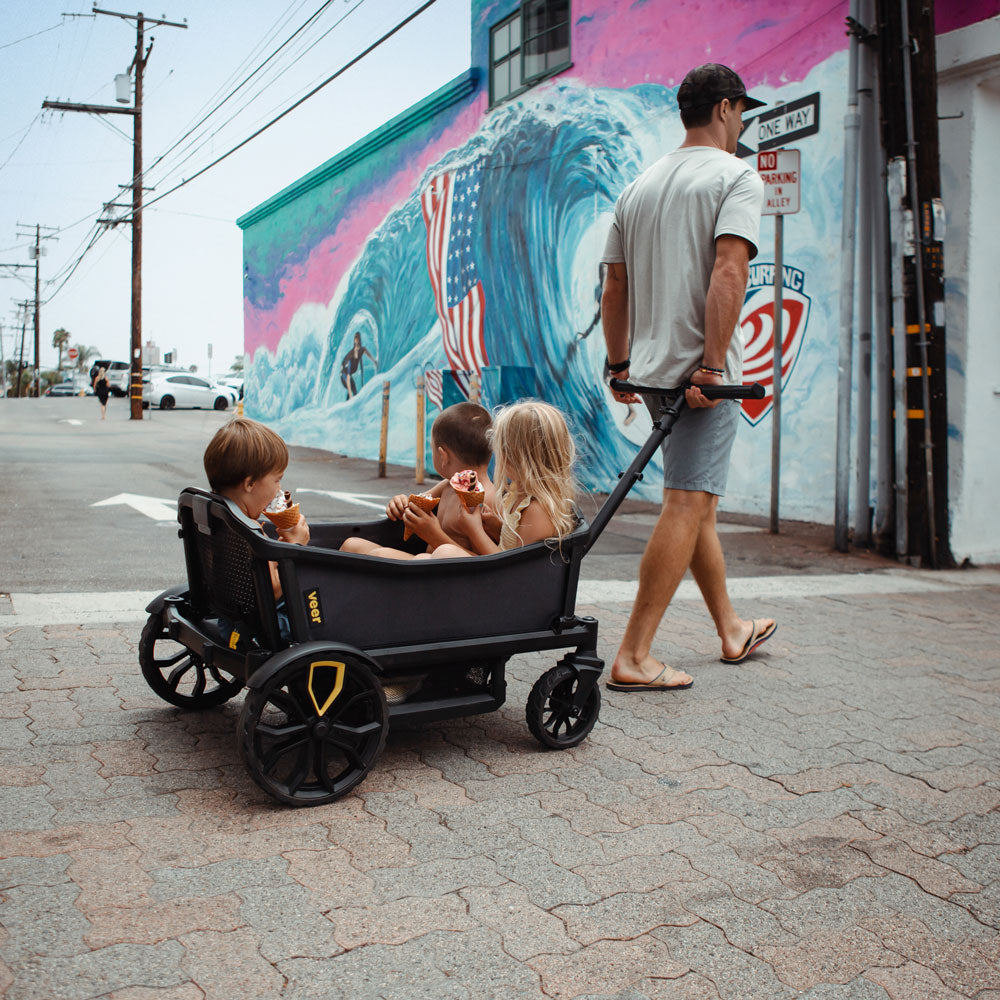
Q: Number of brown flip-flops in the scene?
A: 2